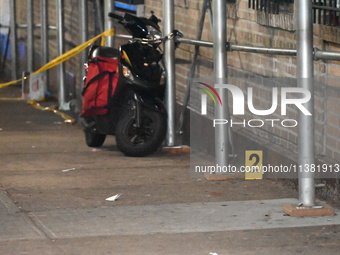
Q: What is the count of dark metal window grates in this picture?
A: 2